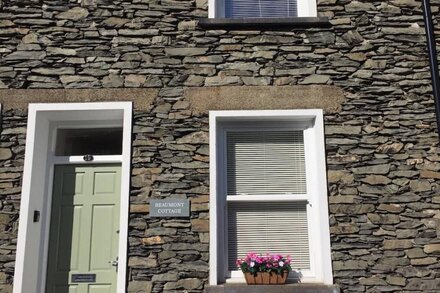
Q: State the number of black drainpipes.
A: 1